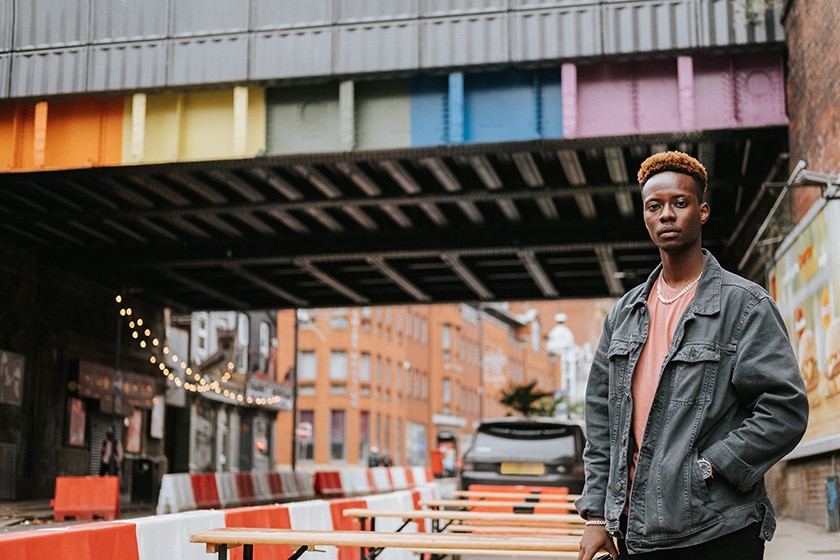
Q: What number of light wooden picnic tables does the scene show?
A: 4